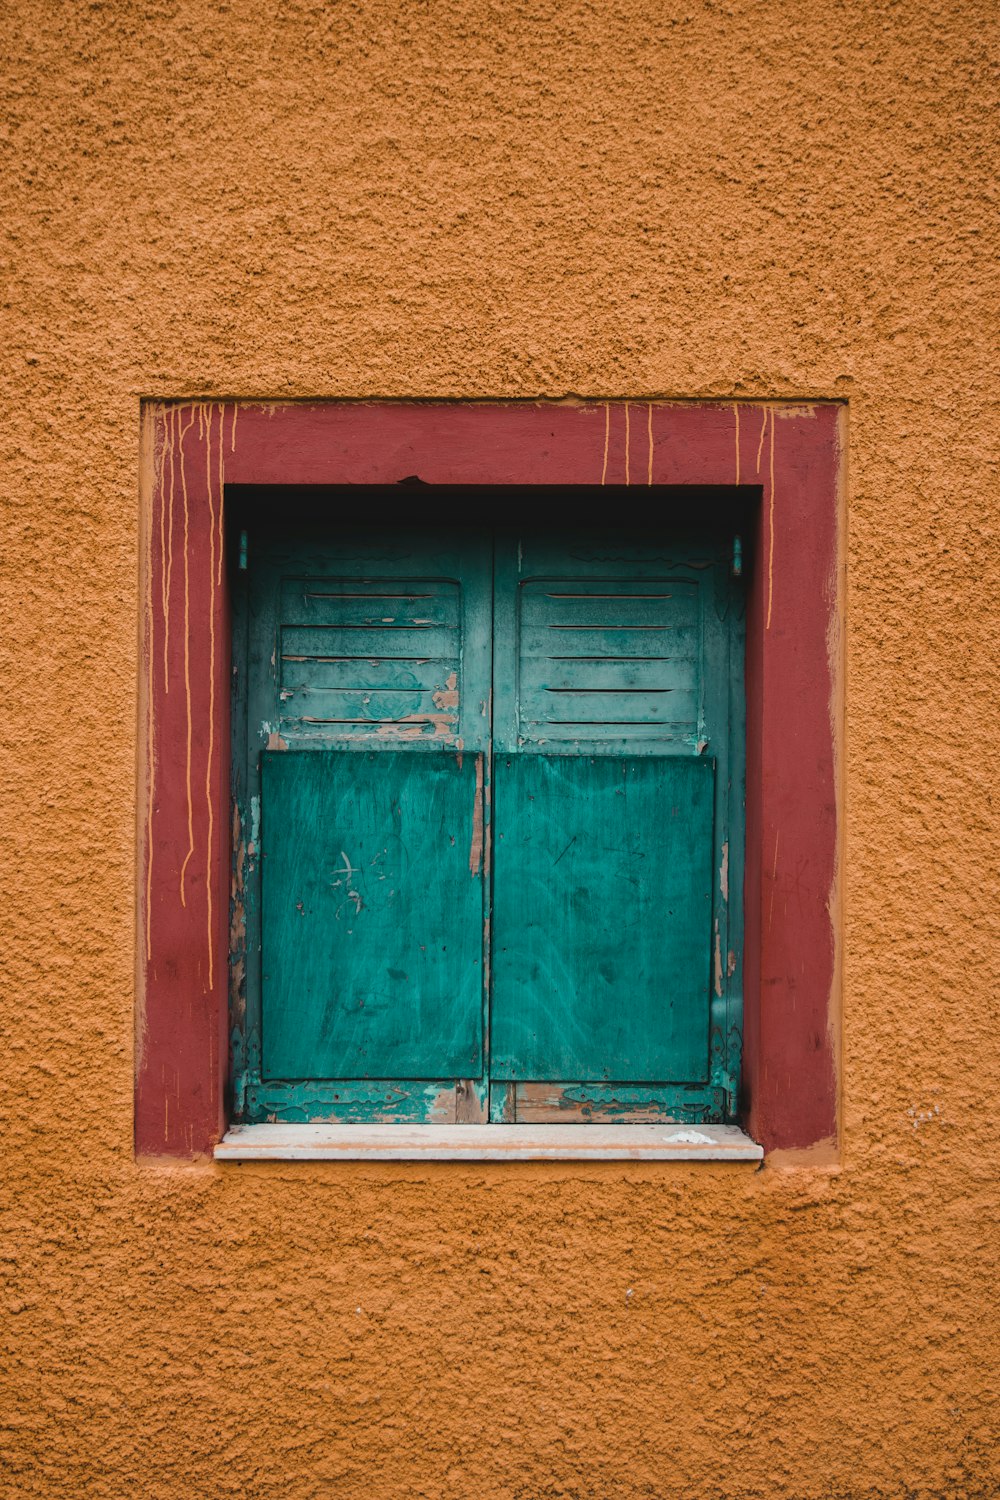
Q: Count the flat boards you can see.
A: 2